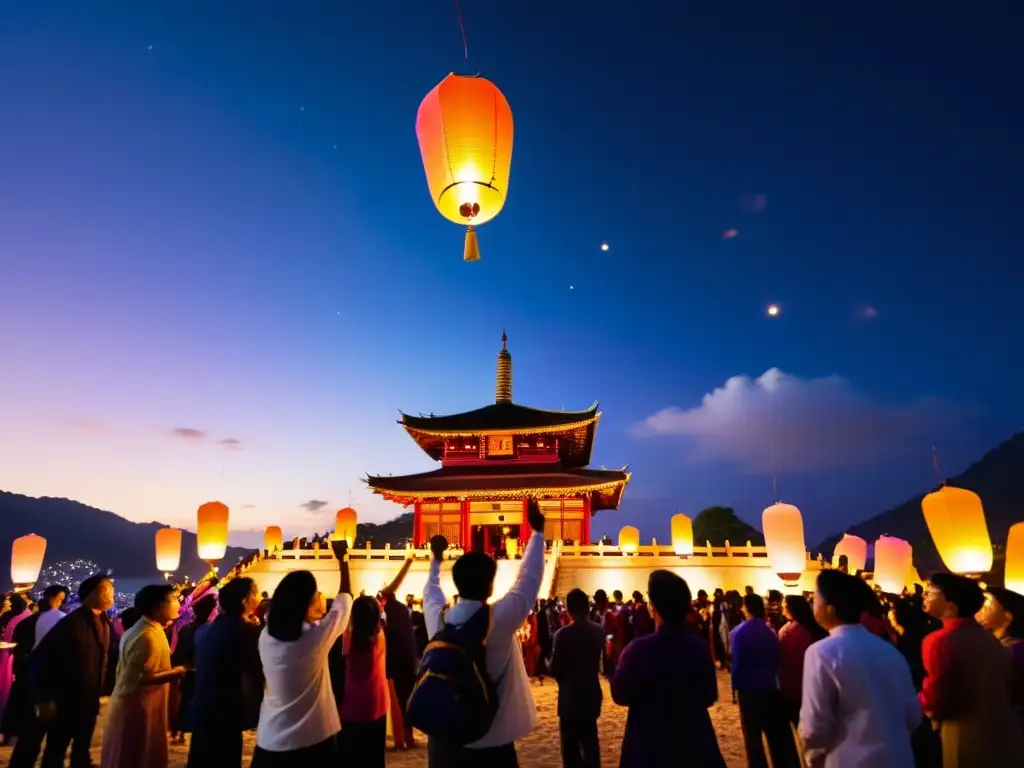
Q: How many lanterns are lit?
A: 13